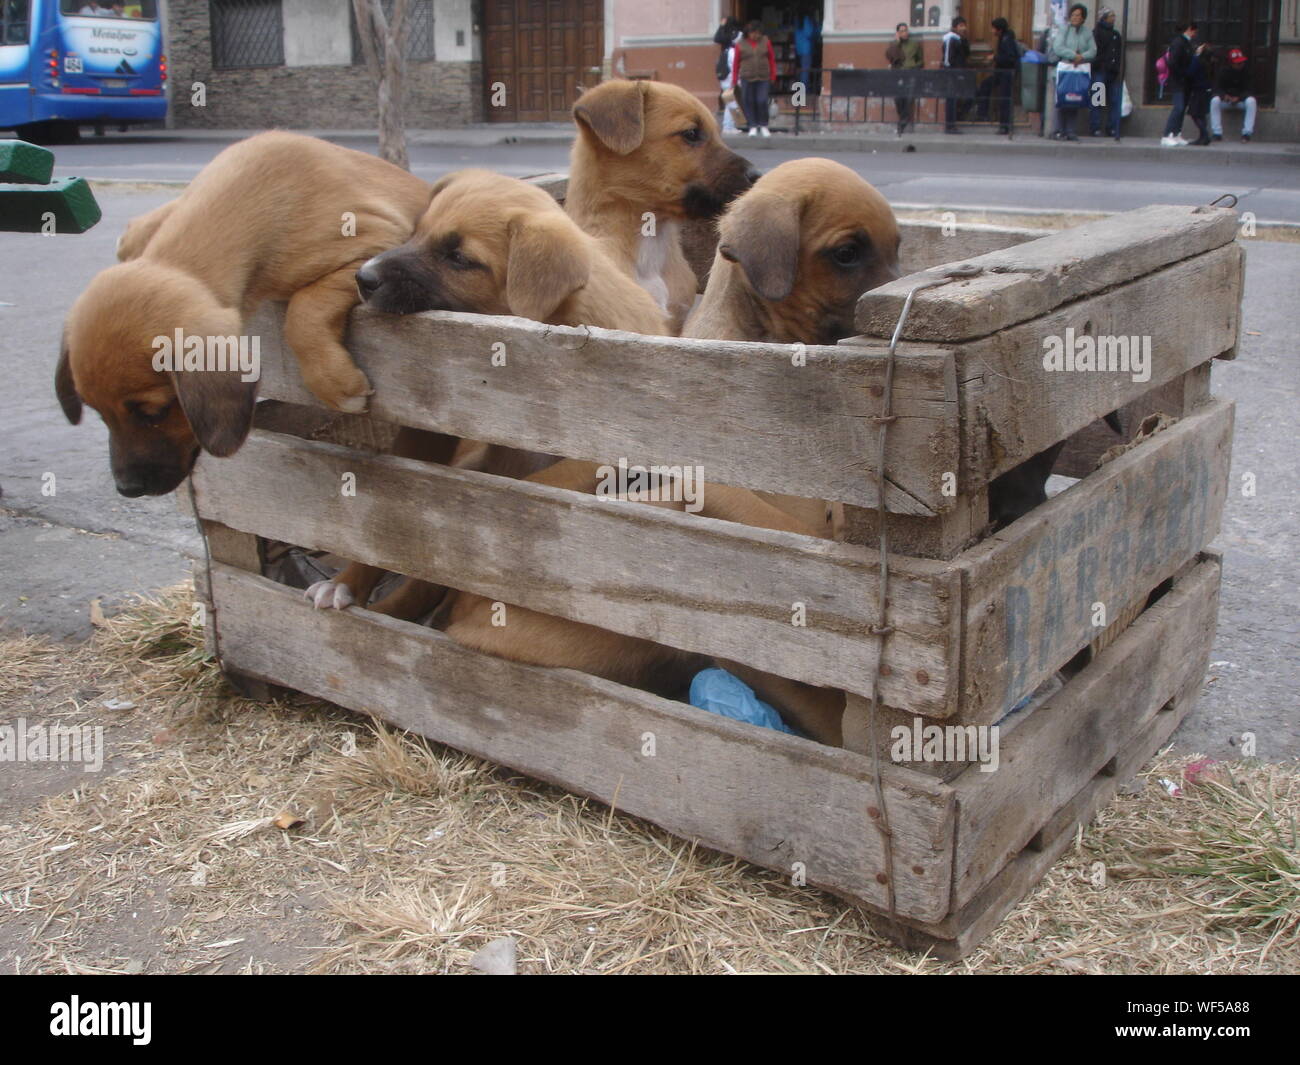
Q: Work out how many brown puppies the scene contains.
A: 4